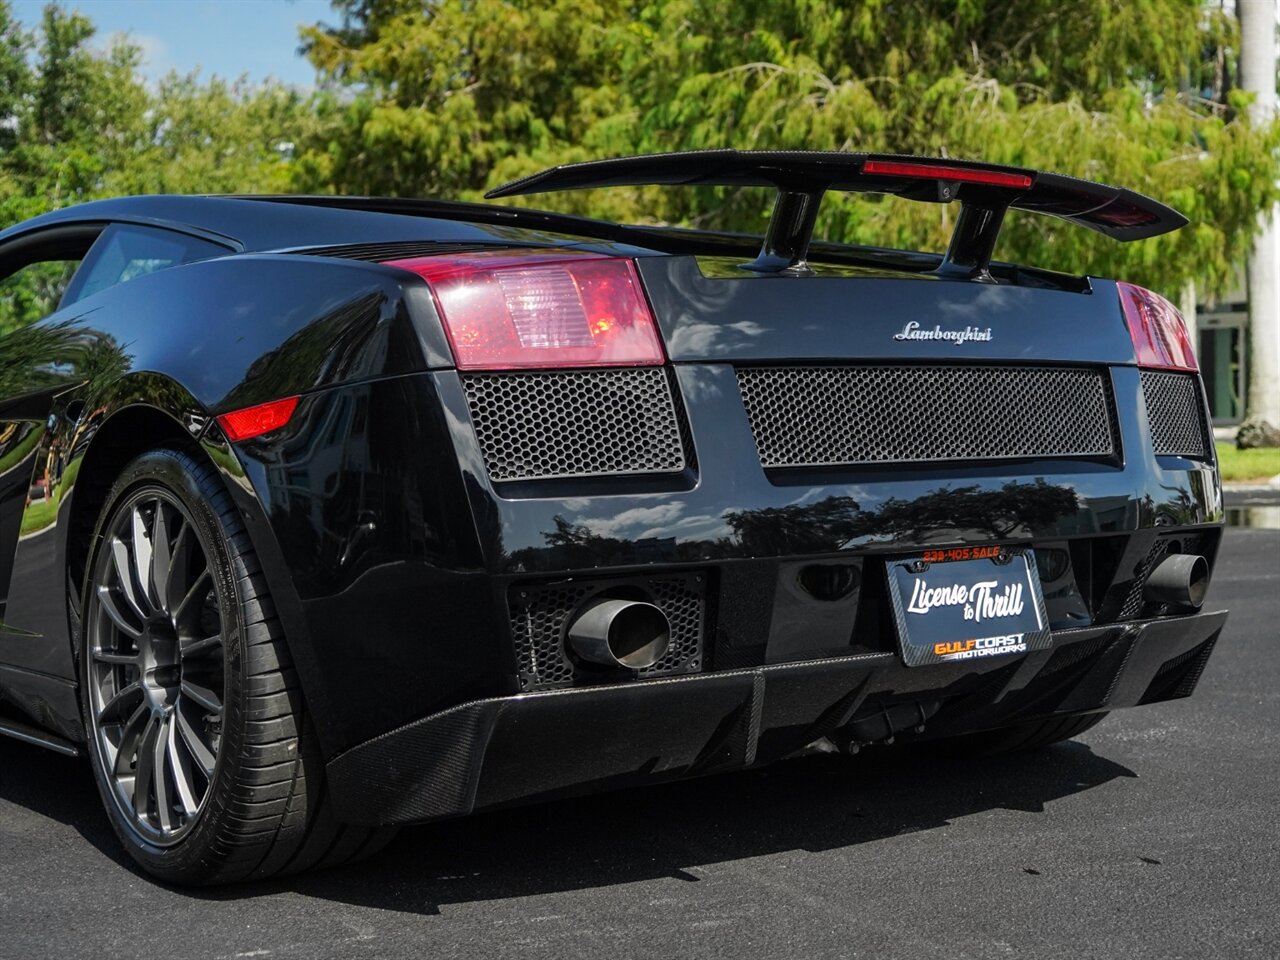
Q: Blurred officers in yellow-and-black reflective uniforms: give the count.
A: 0